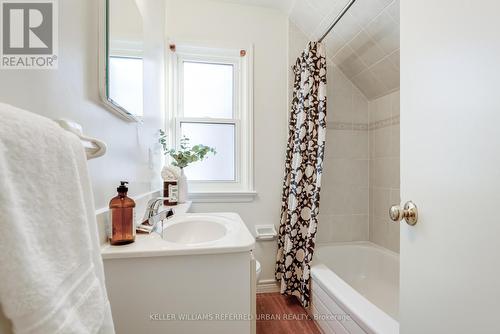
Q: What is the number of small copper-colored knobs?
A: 2